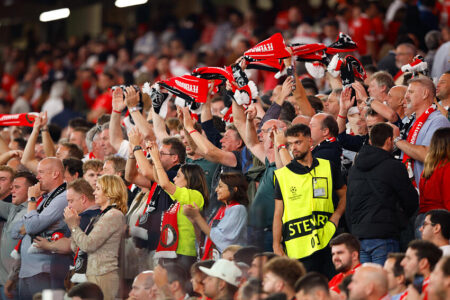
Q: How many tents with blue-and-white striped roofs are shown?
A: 0